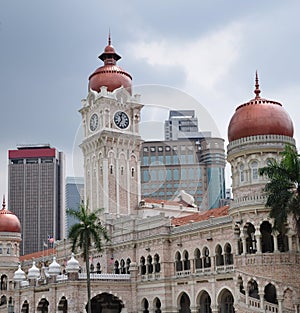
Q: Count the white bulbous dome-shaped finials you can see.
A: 4